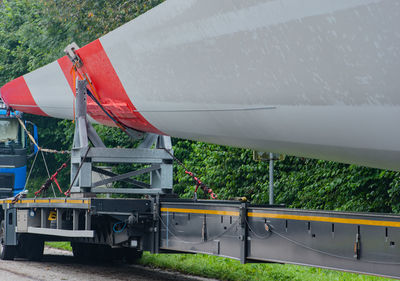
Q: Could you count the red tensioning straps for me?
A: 2